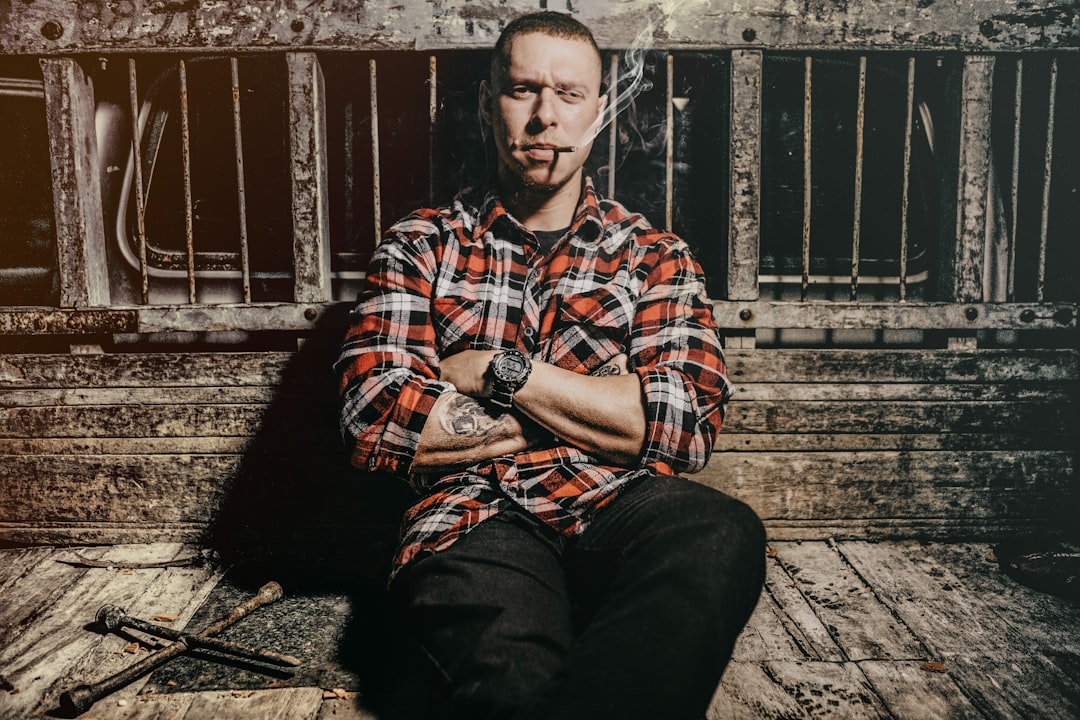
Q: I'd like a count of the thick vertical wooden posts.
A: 4